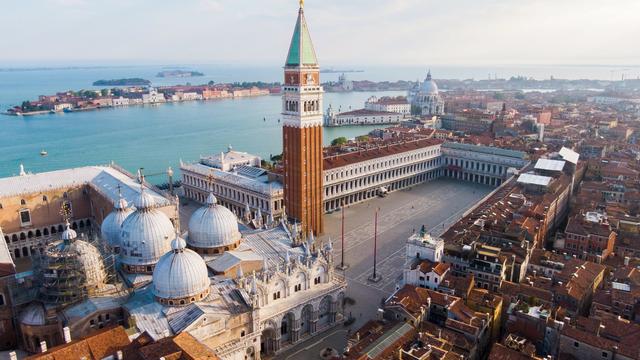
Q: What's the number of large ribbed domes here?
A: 5